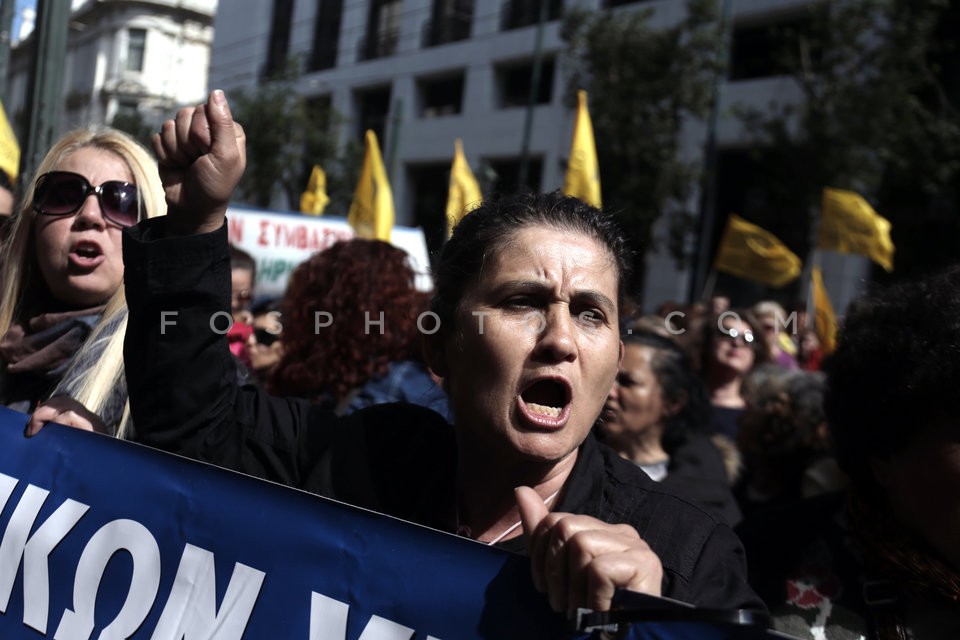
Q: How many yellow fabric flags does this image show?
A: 8